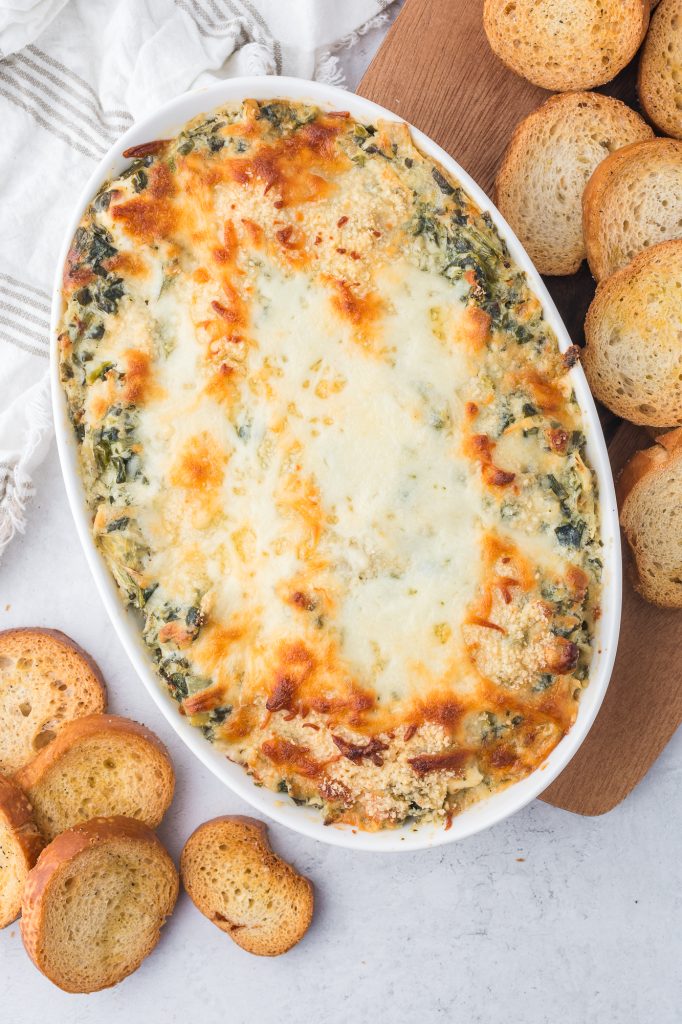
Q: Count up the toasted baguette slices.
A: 11